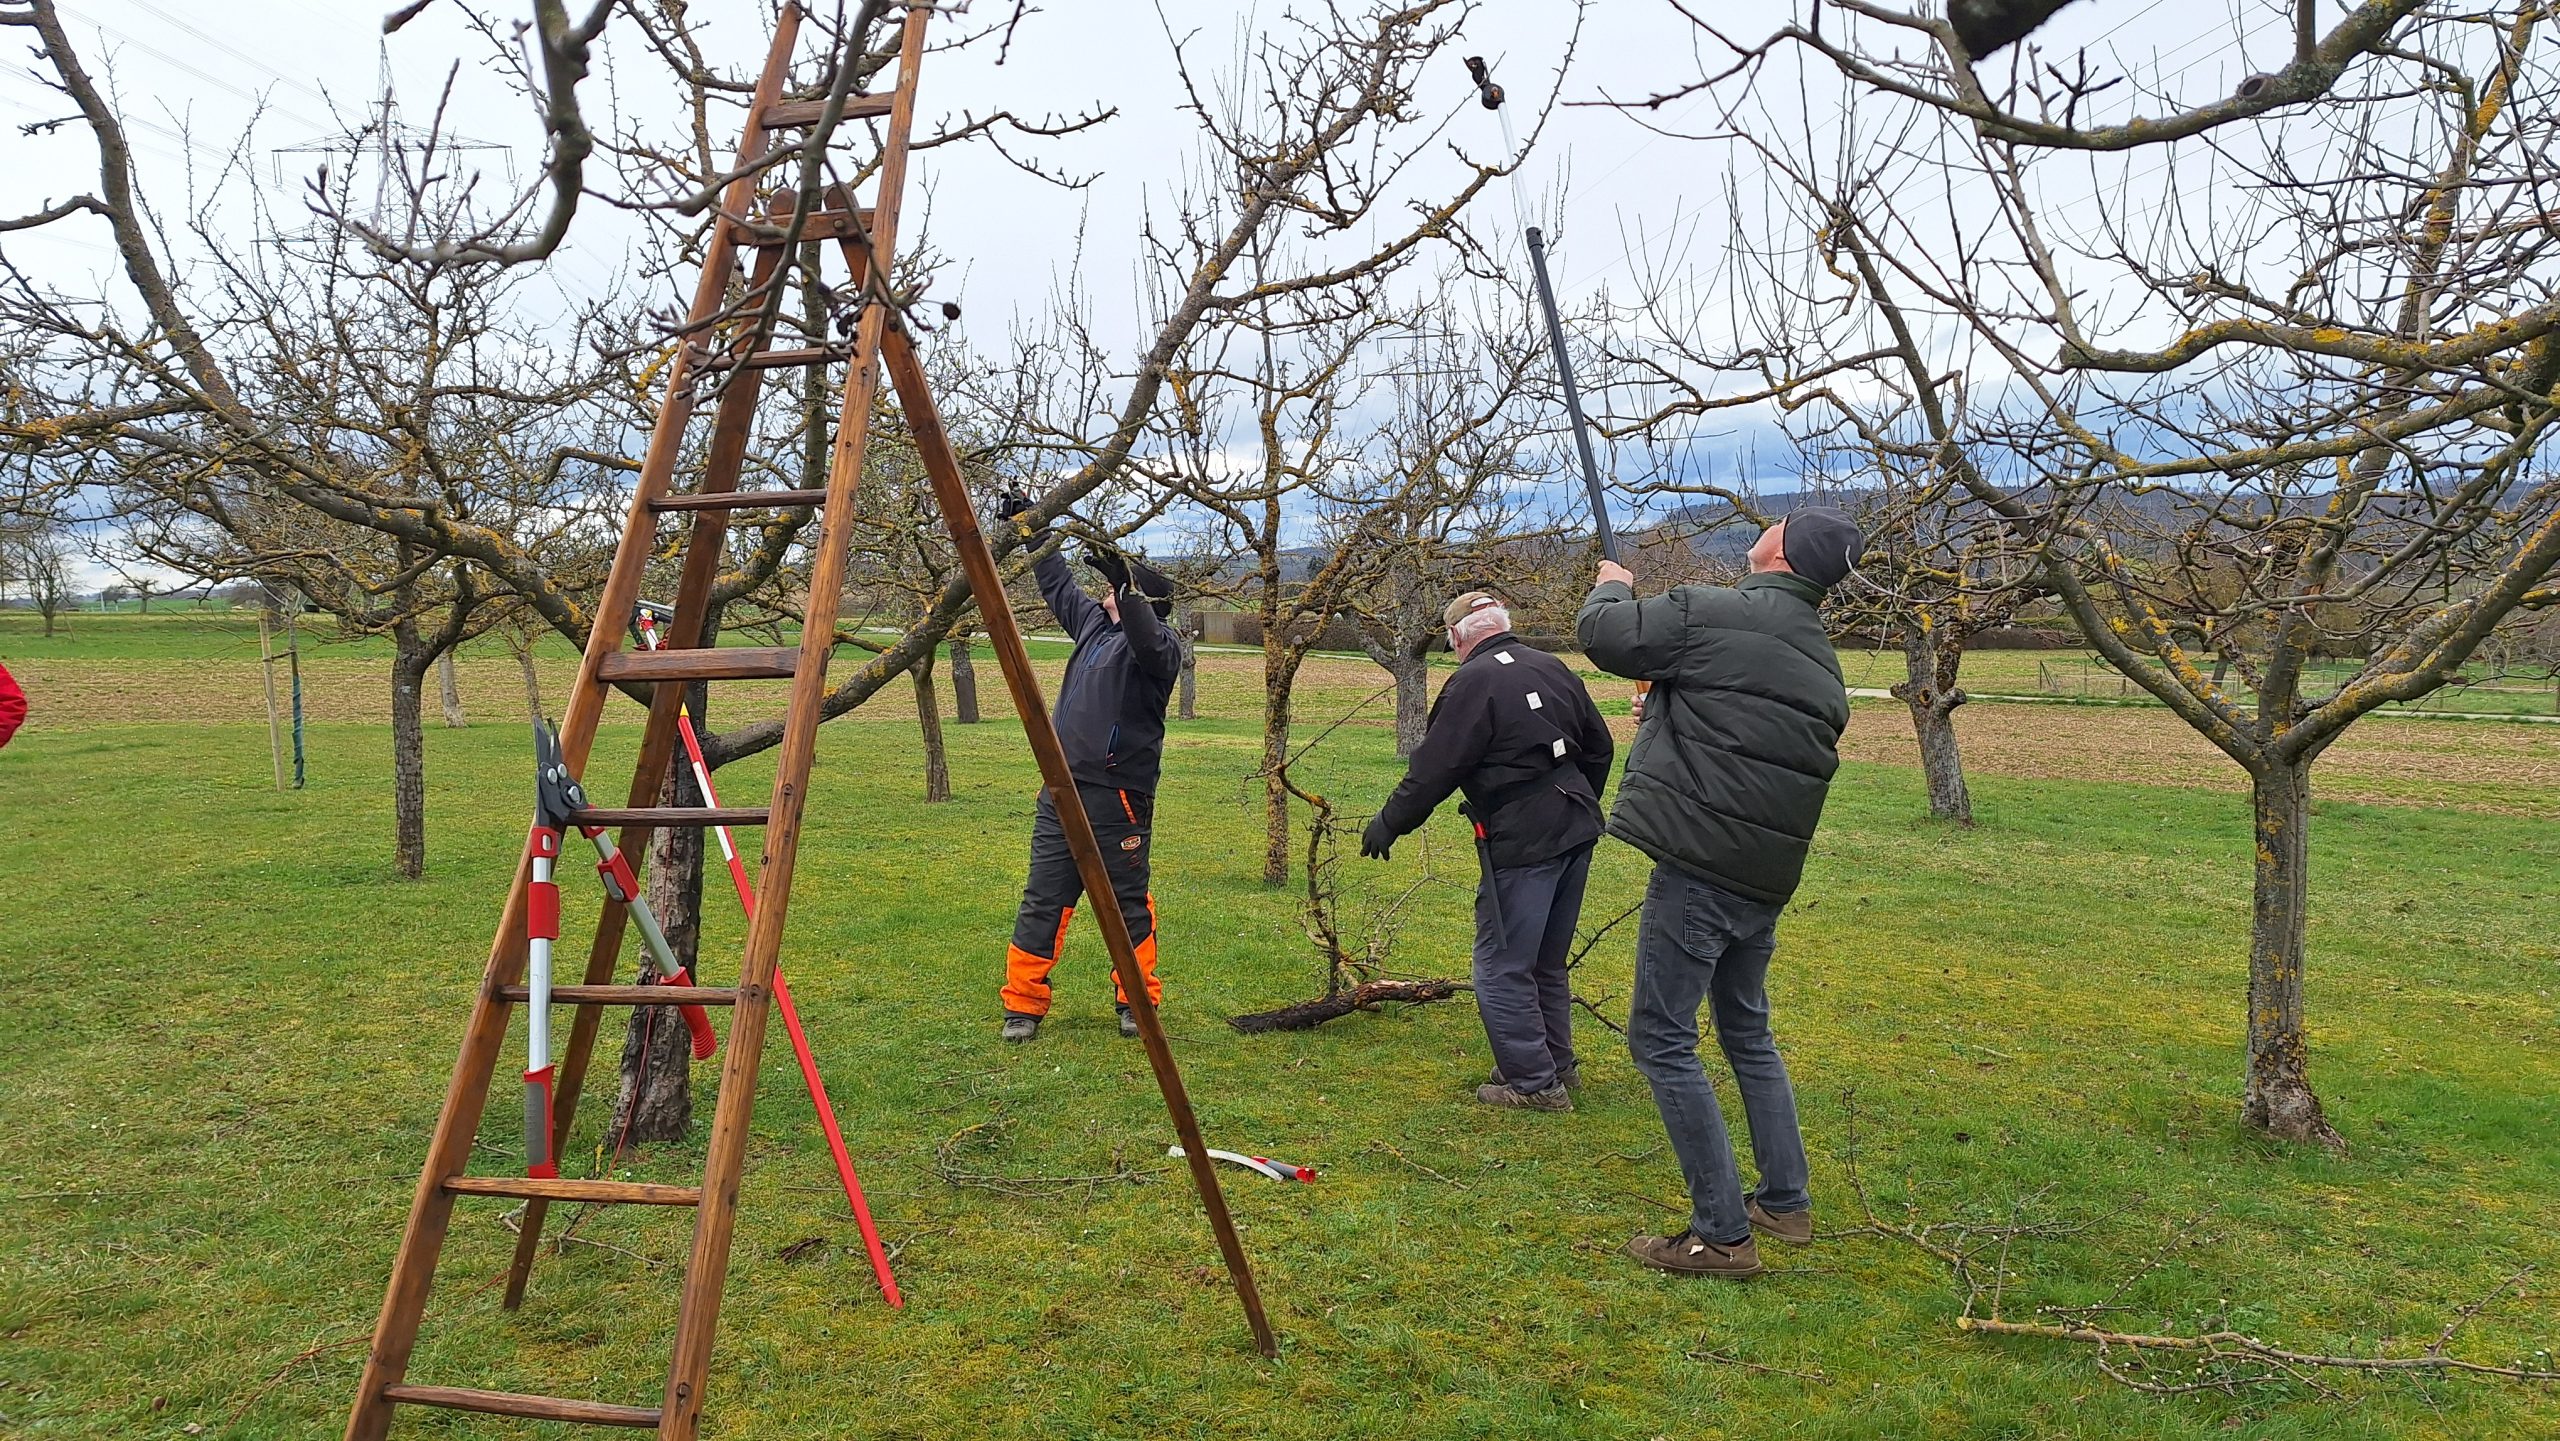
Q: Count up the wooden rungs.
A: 9